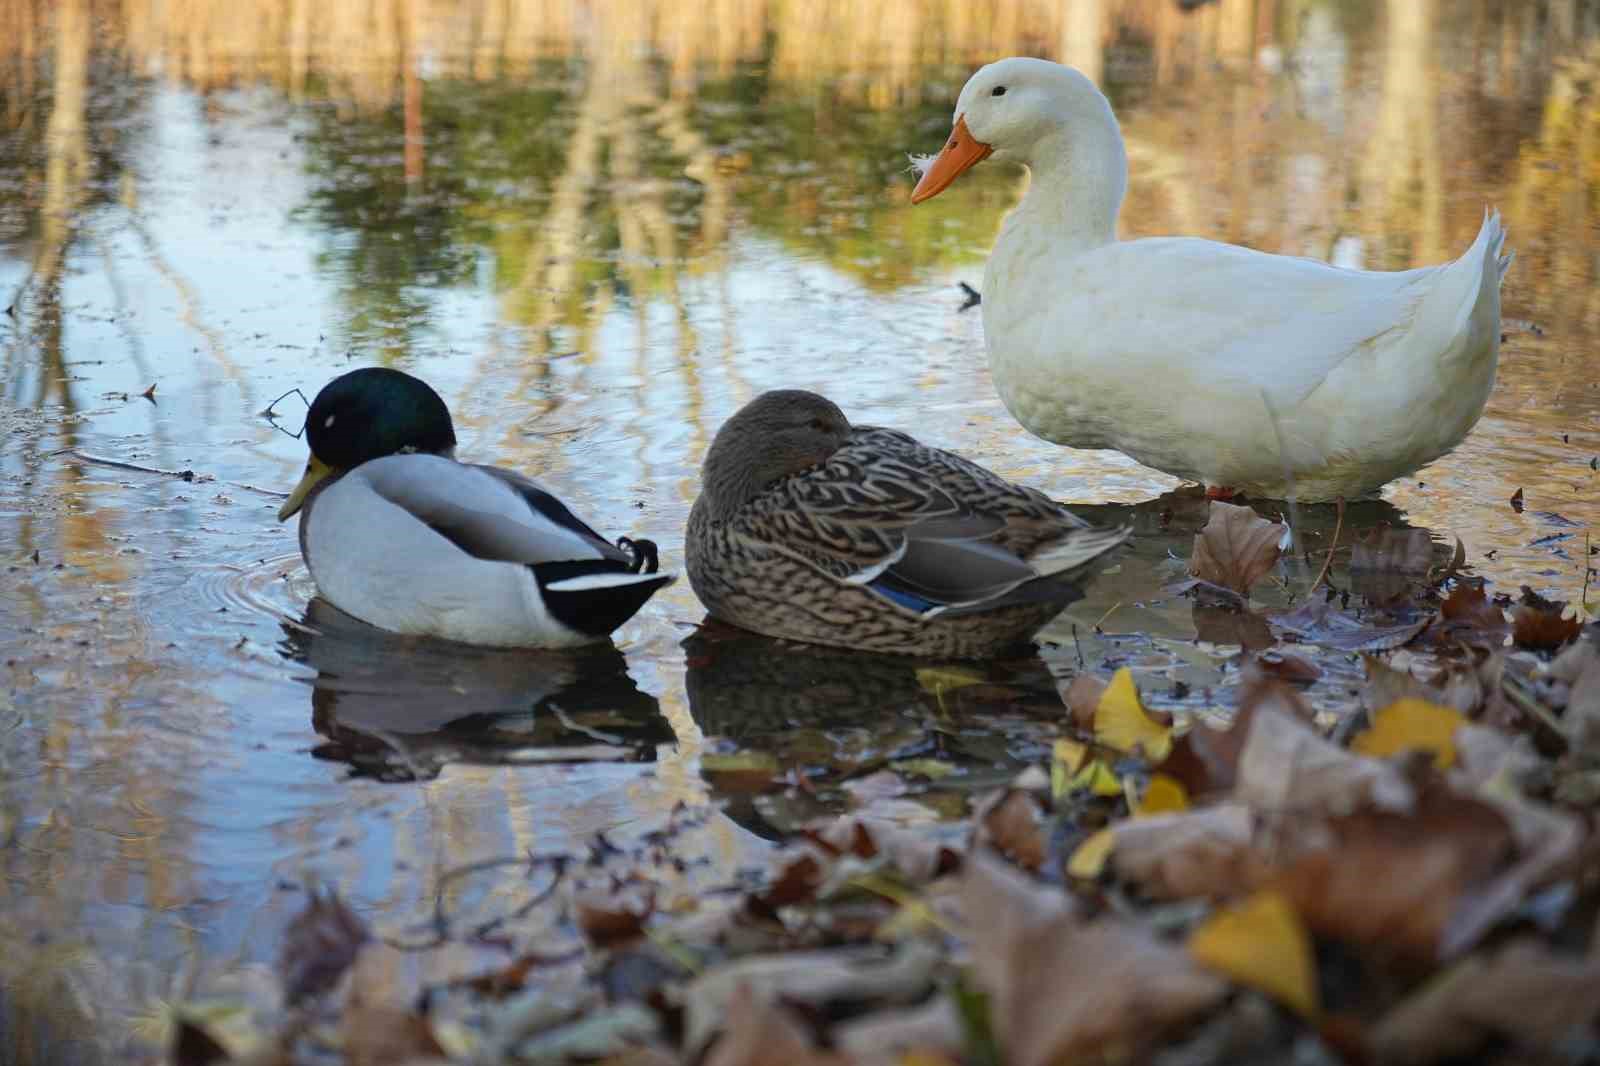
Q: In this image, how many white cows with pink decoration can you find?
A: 0